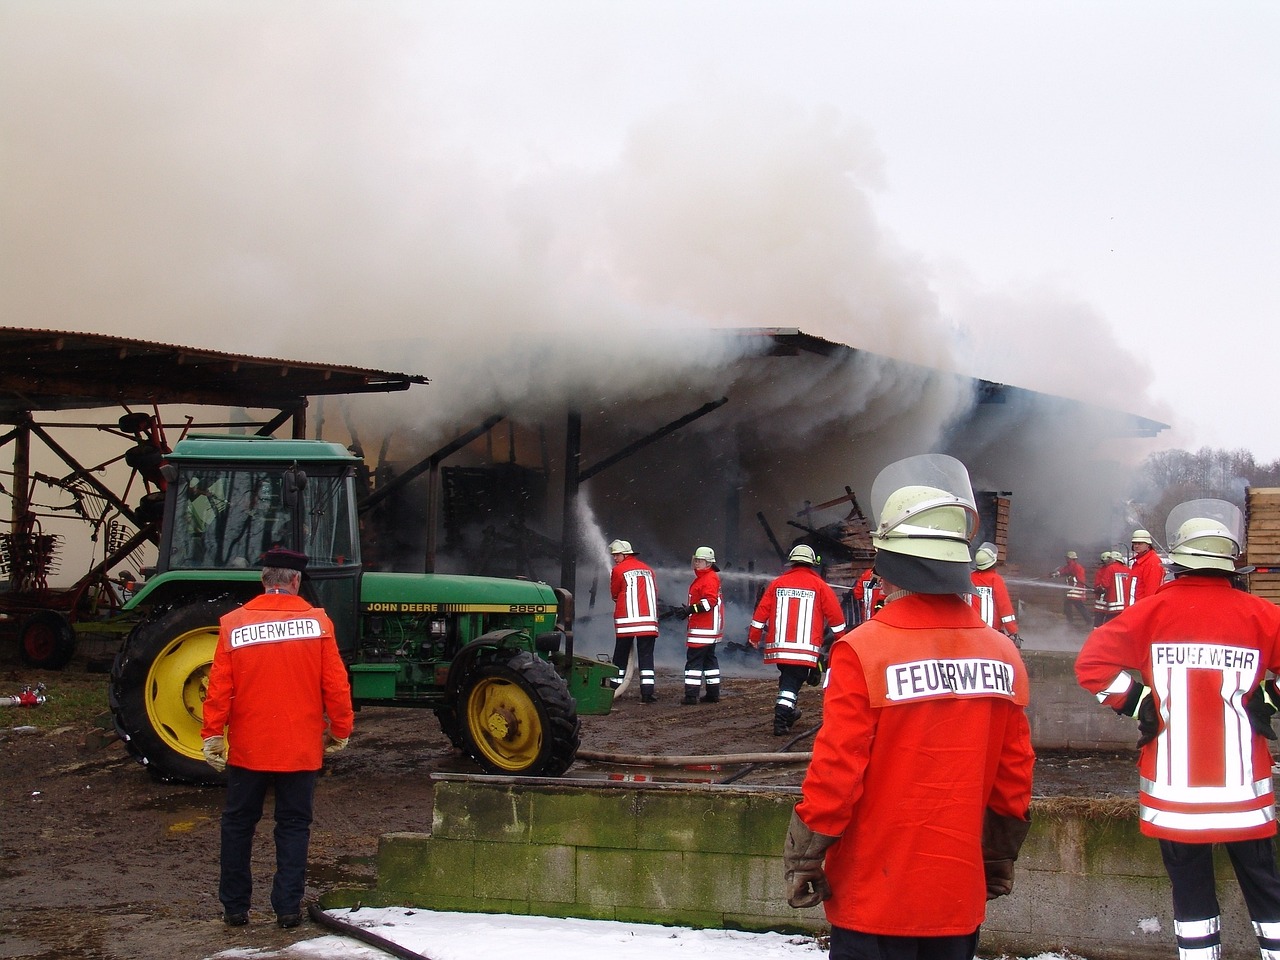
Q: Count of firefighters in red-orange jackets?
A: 12